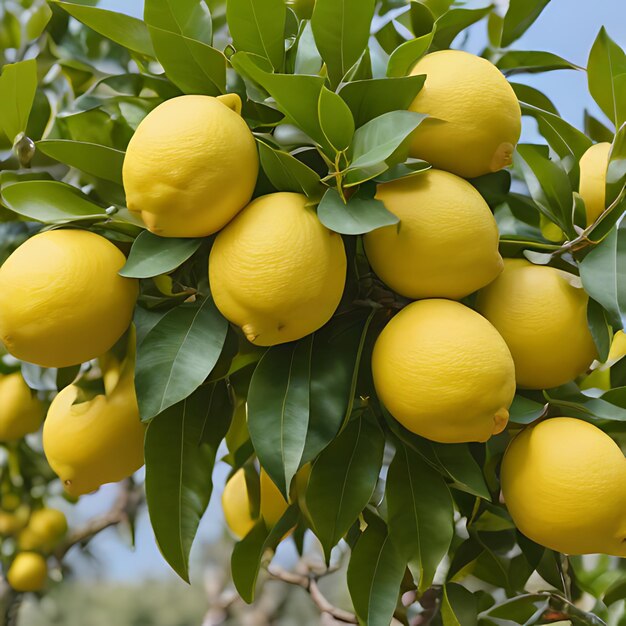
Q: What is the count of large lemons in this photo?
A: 9